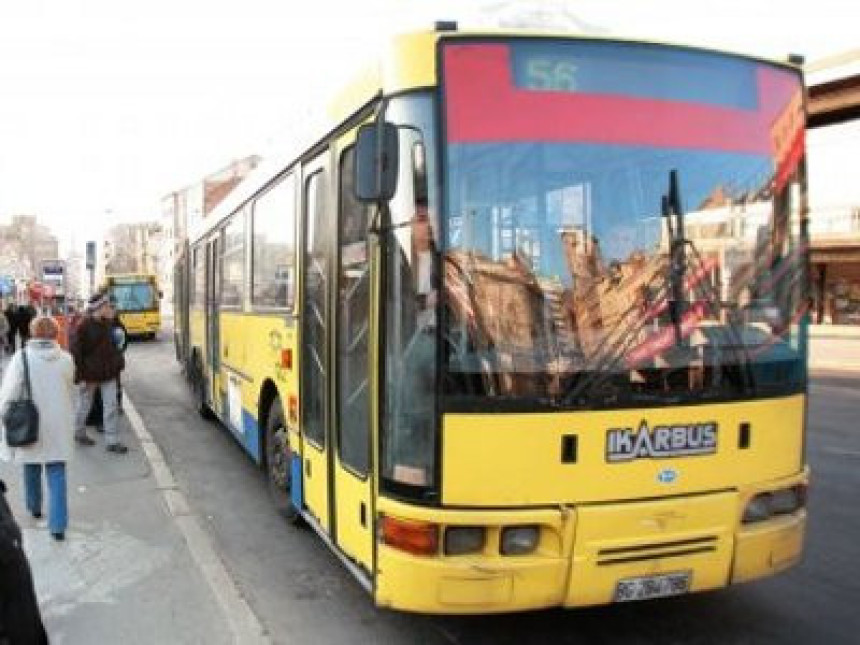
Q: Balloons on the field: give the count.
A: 0